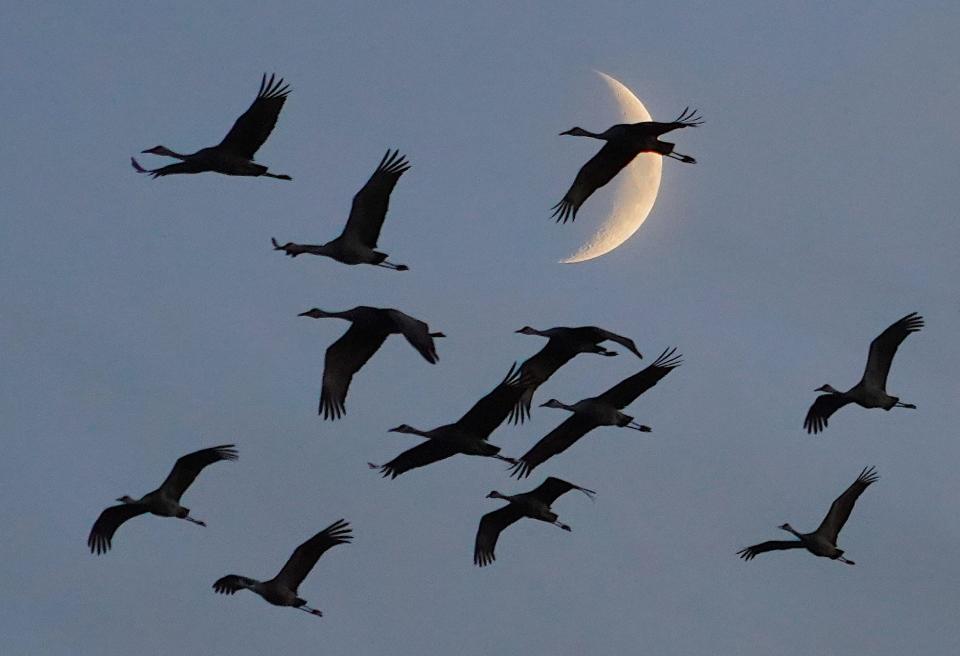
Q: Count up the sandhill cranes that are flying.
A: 12